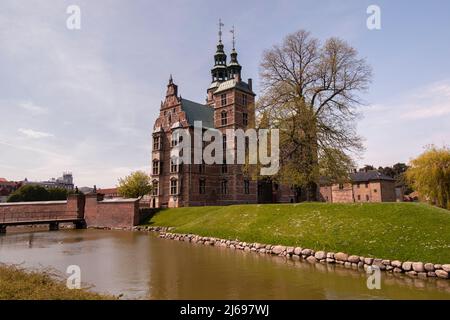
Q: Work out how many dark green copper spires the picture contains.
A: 2